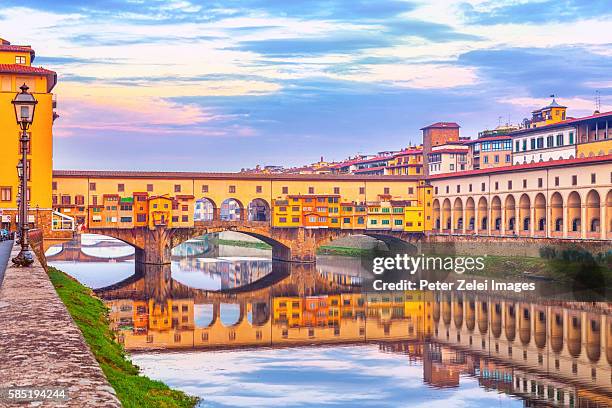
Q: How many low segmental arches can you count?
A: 3